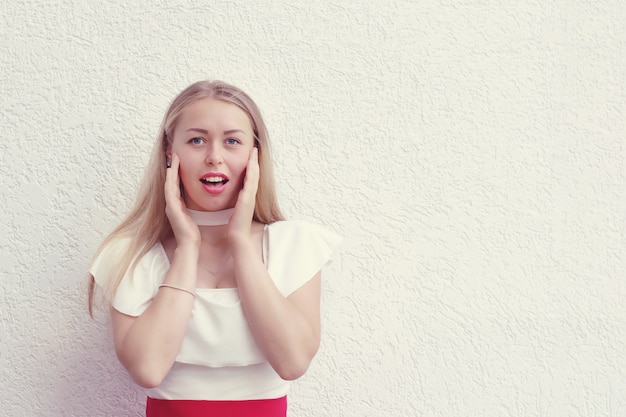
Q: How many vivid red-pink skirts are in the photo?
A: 1